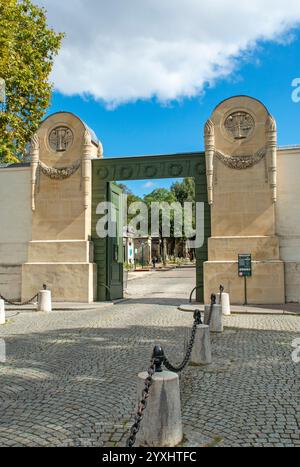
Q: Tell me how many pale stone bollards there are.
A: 6